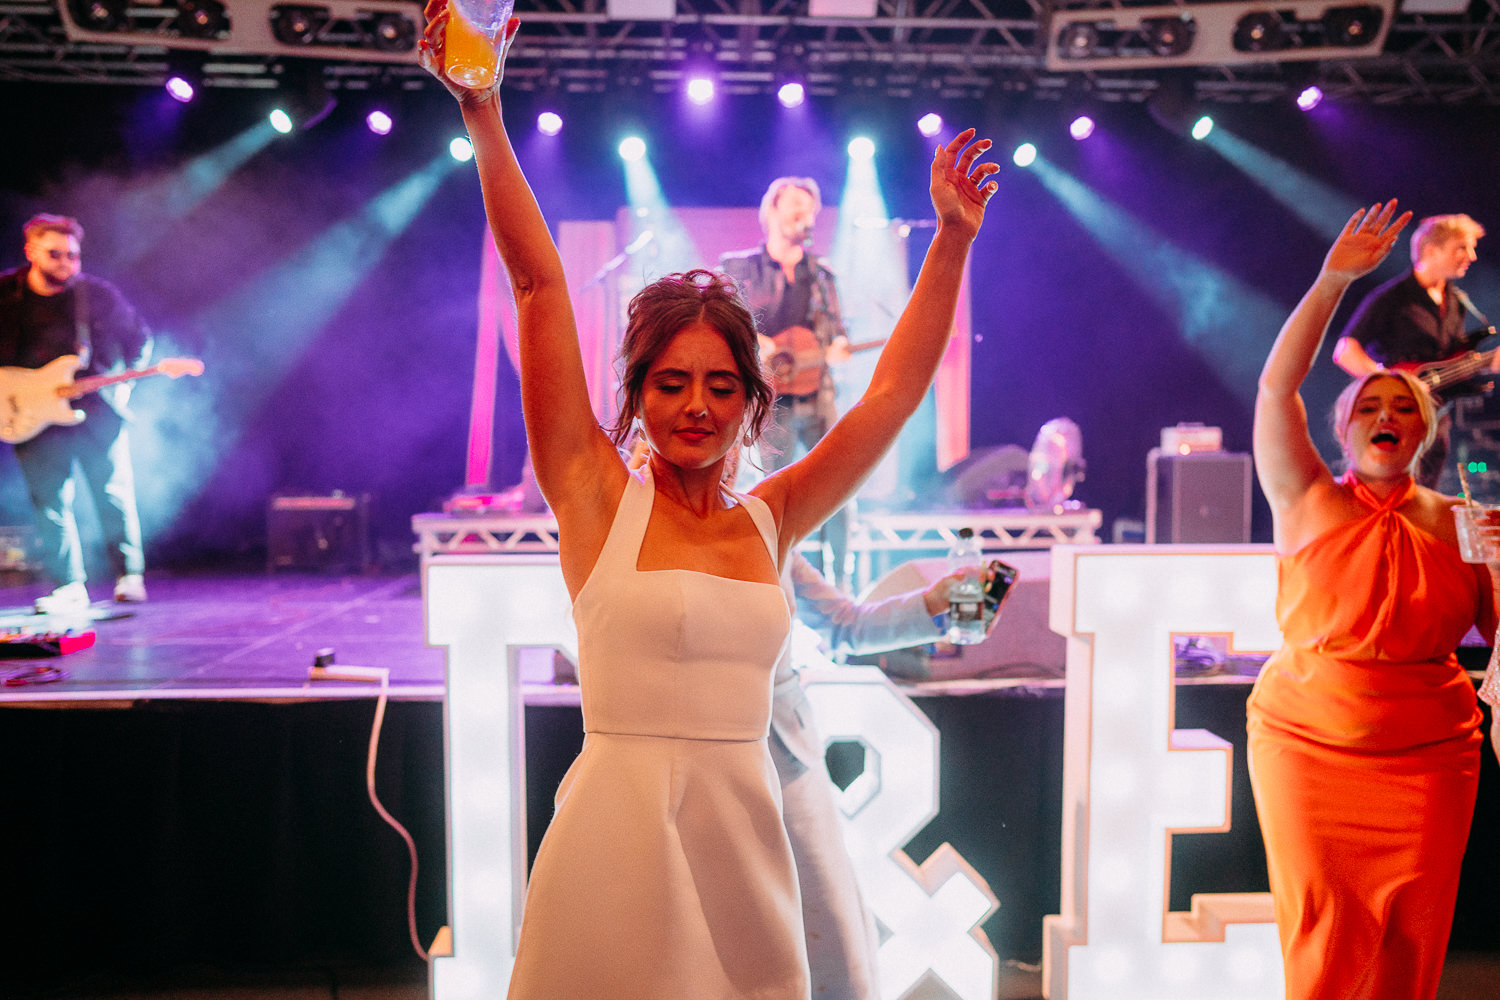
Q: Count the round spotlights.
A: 14